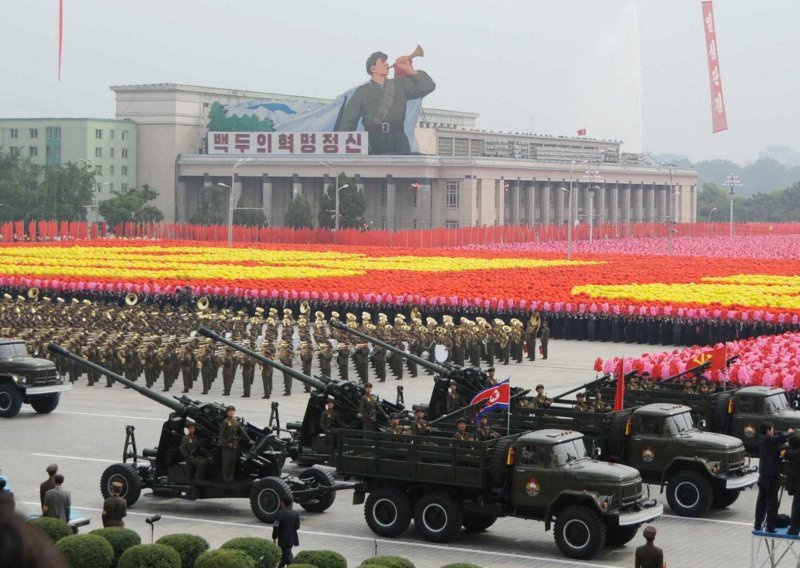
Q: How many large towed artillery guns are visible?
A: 3